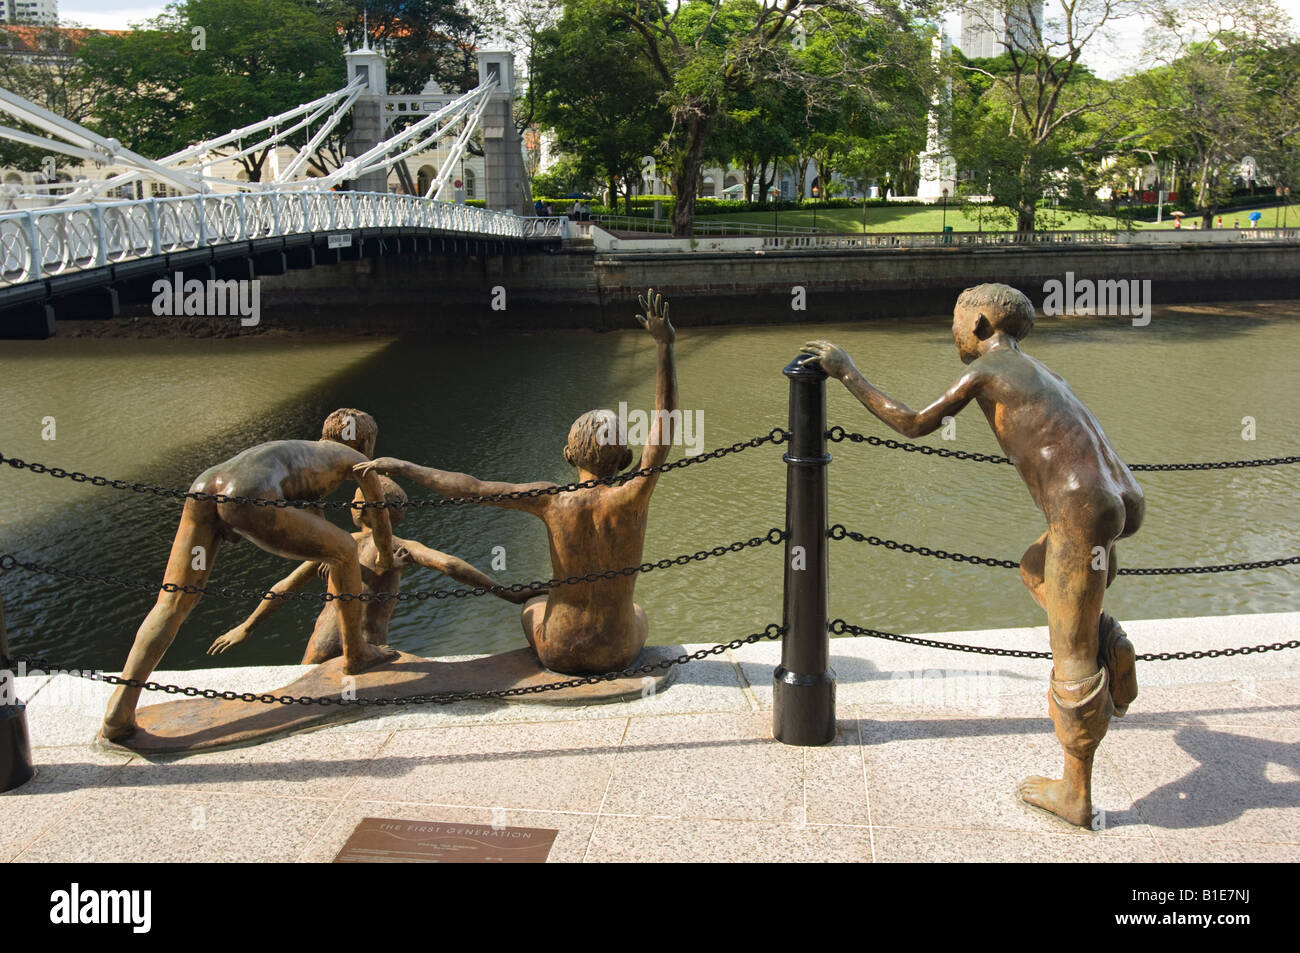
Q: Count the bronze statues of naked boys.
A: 4